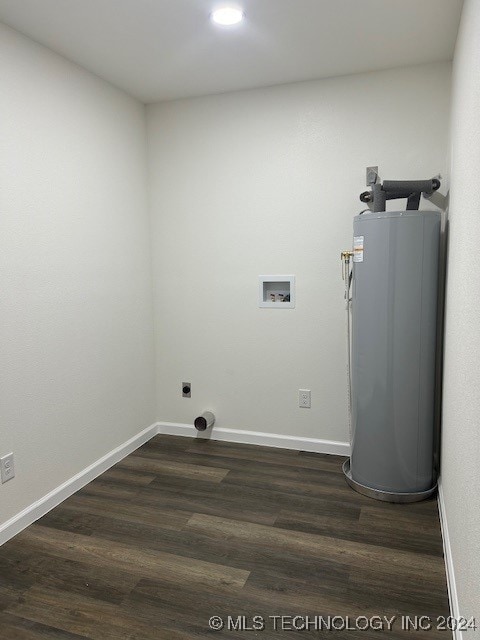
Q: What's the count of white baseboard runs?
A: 3